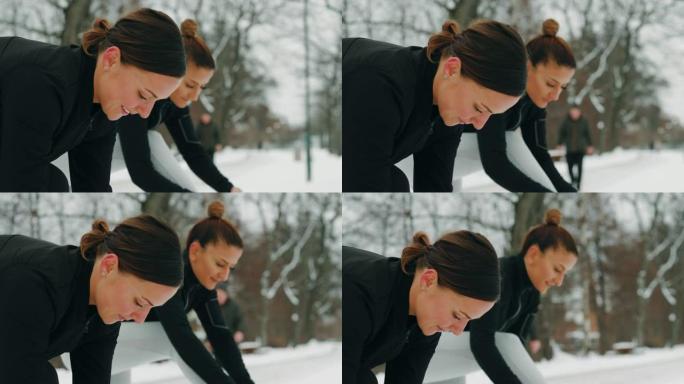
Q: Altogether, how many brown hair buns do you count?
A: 8